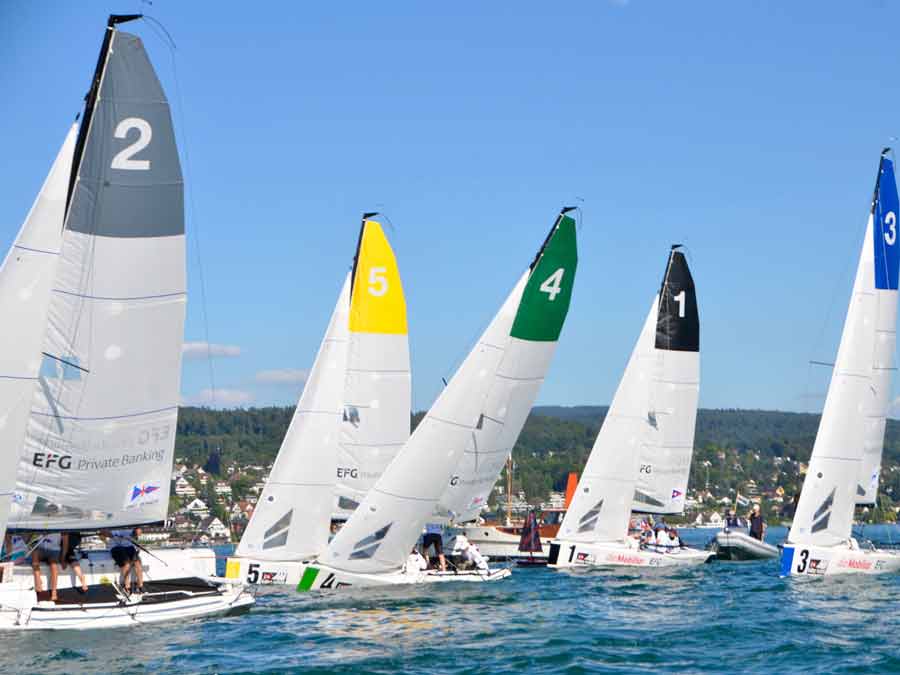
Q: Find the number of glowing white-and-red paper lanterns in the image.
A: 0